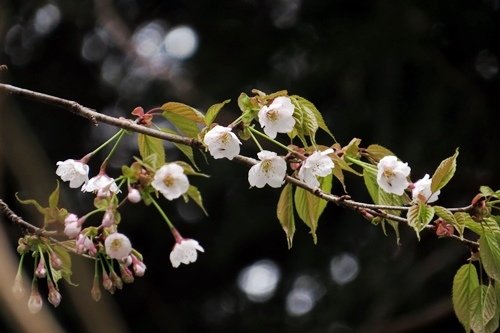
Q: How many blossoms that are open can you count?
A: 11